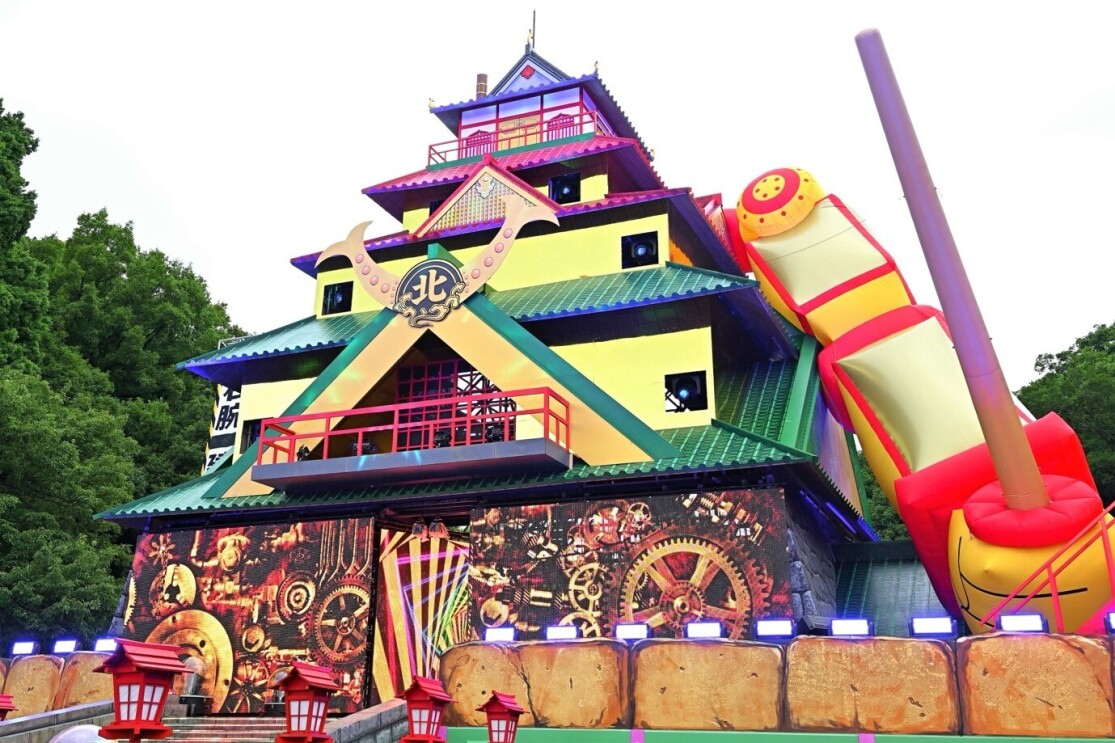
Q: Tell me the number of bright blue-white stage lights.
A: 12